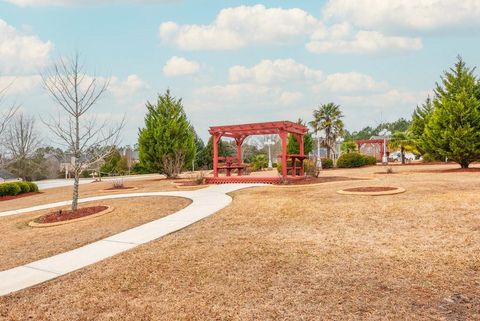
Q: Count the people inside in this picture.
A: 0